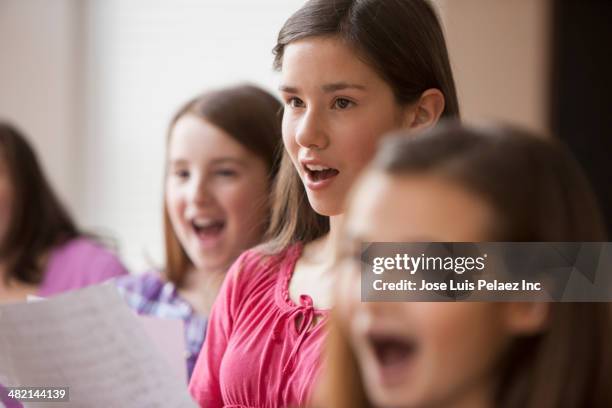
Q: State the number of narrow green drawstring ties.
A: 0